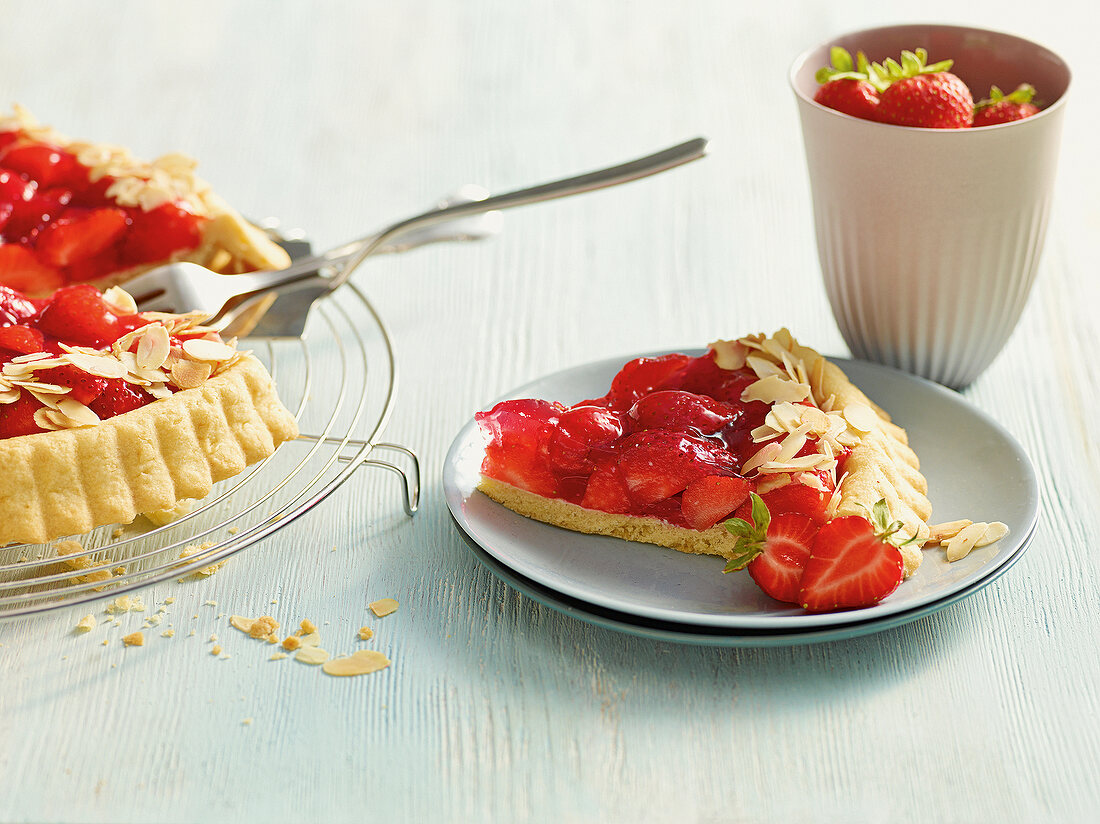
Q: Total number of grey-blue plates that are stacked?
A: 2